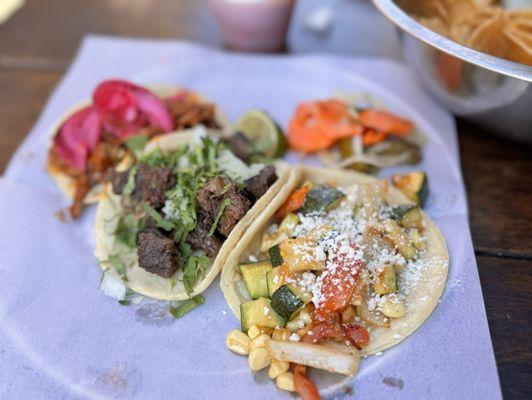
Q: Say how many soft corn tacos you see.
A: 3